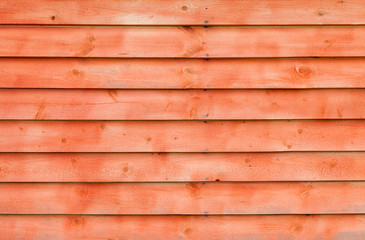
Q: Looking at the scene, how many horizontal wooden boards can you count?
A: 8